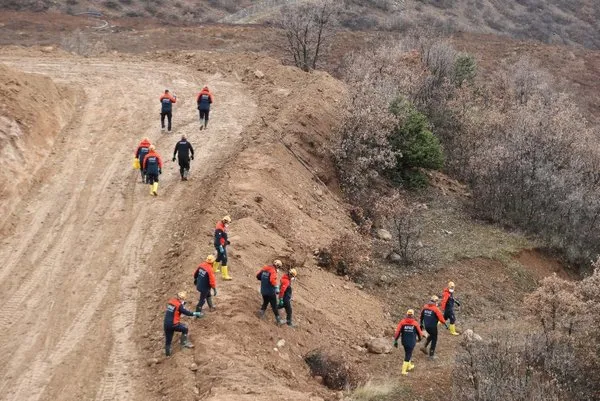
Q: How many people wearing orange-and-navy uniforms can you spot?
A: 12